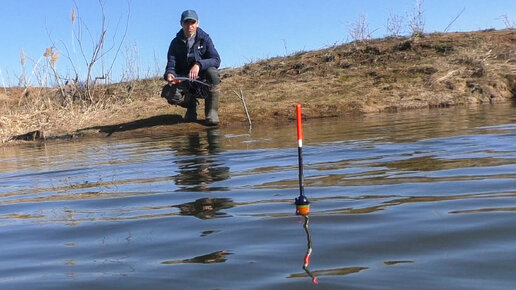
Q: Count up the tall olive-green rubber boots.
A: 2